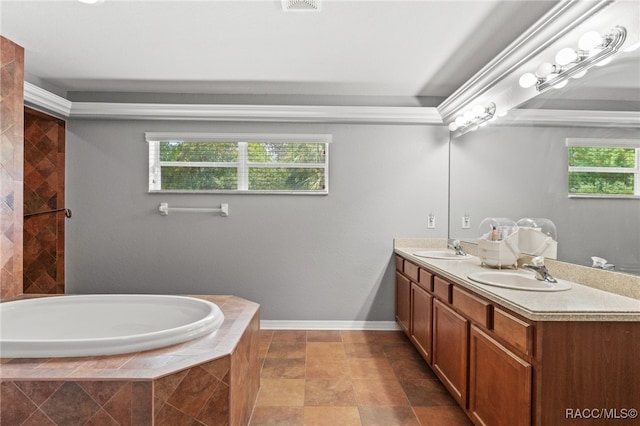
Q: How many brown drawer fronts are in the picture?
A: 6